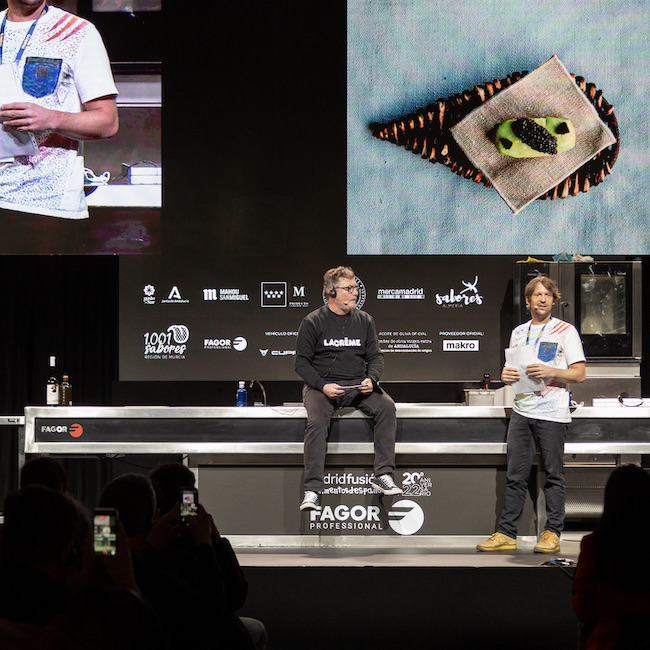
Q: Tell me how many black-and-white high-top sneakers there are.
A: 2